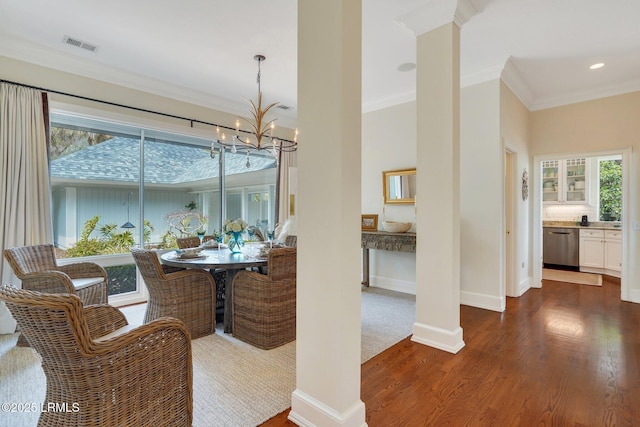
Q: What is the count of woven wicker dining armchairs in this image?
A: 6